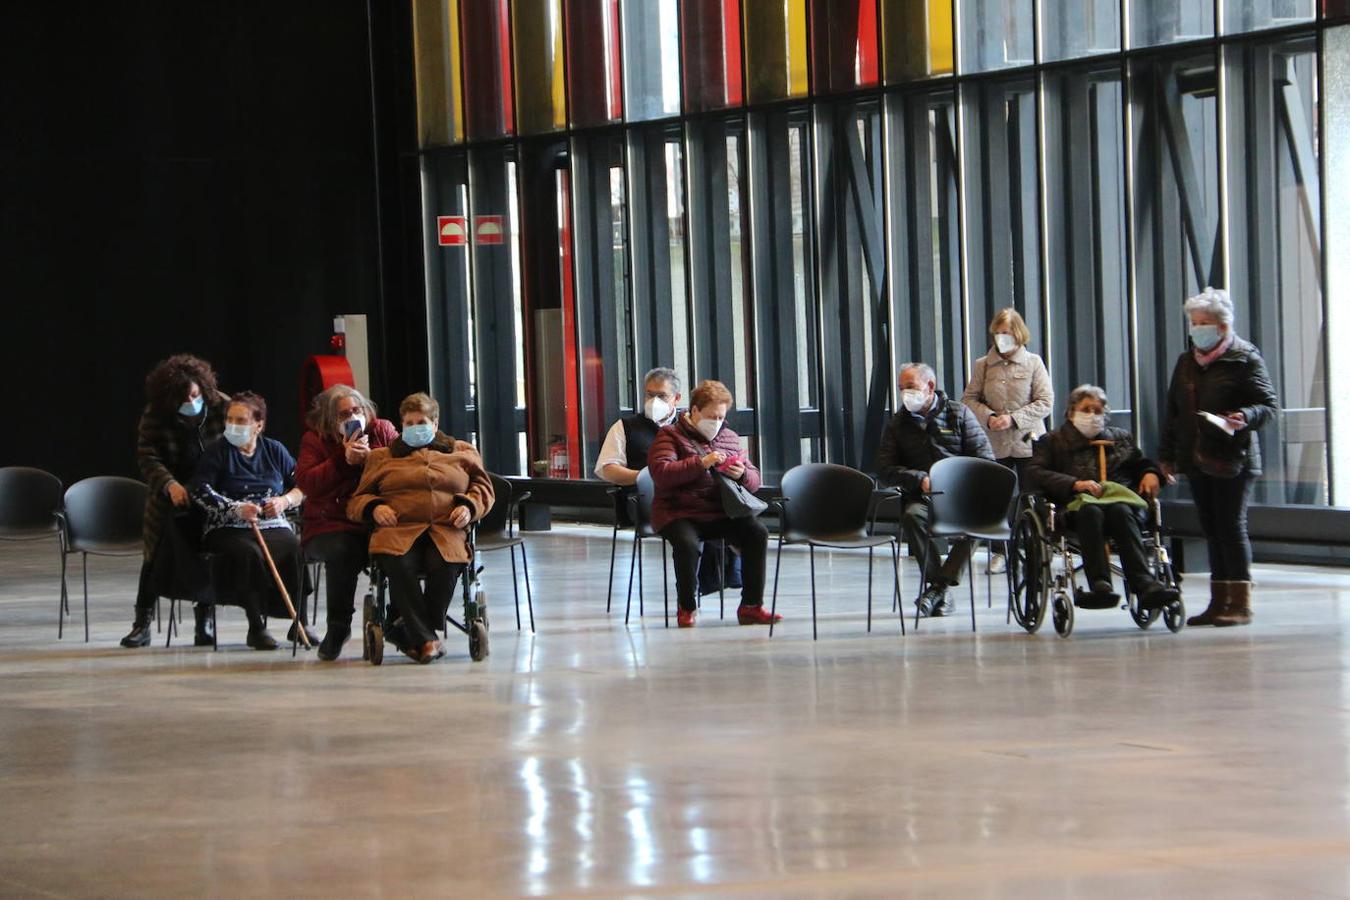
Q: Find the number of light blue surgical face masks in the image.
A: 4